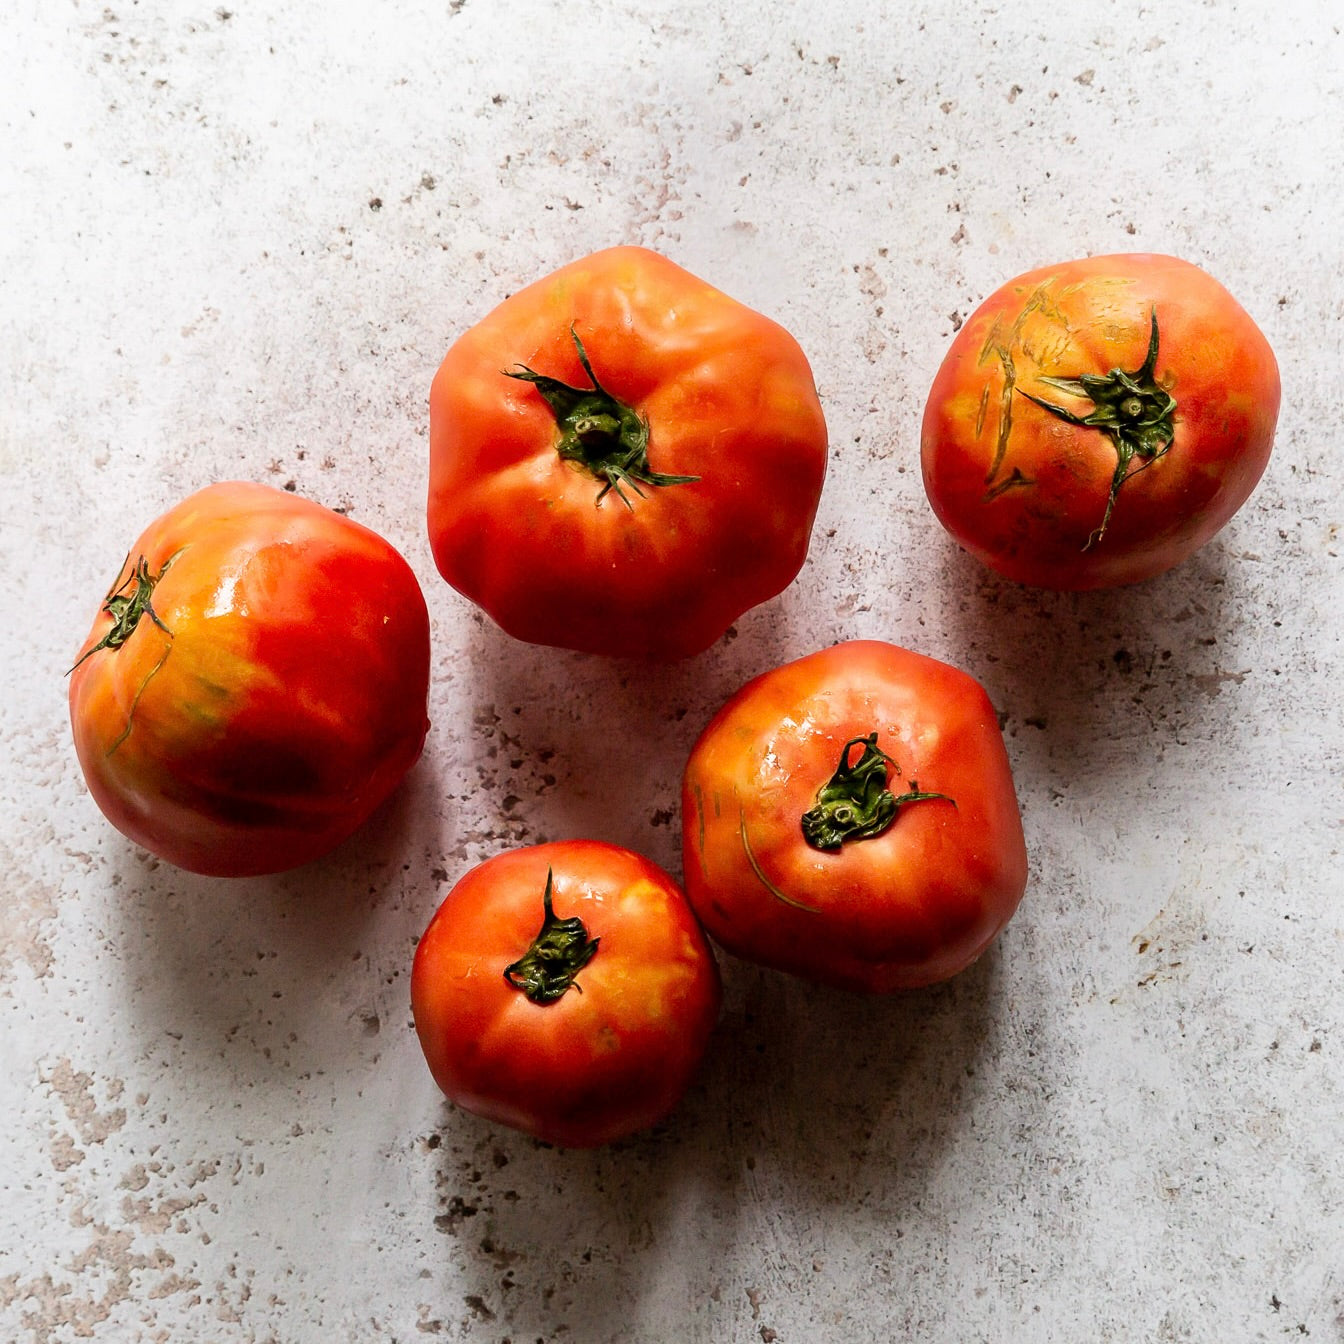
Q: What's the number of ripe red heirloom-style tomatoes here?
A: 5